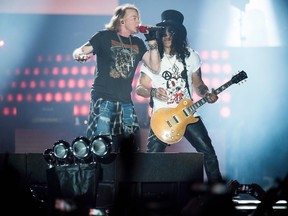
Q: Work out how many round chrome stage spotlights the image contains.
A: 3